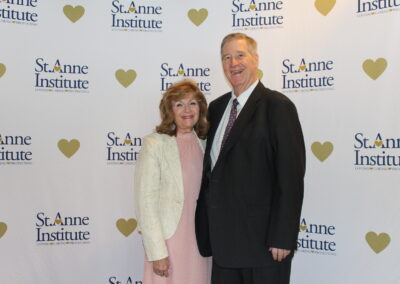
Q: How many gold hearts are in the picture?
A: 12